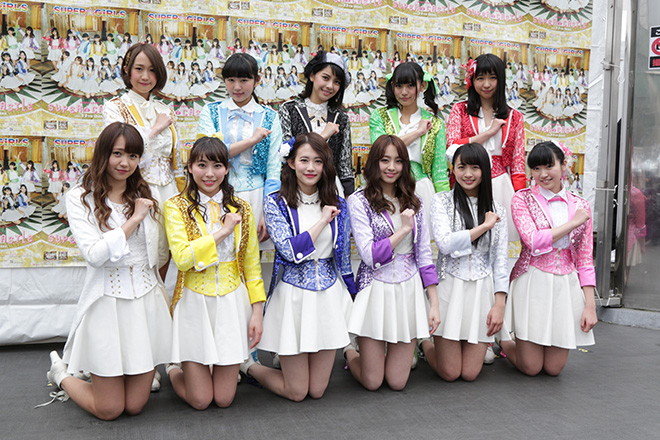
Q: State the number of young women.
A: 11